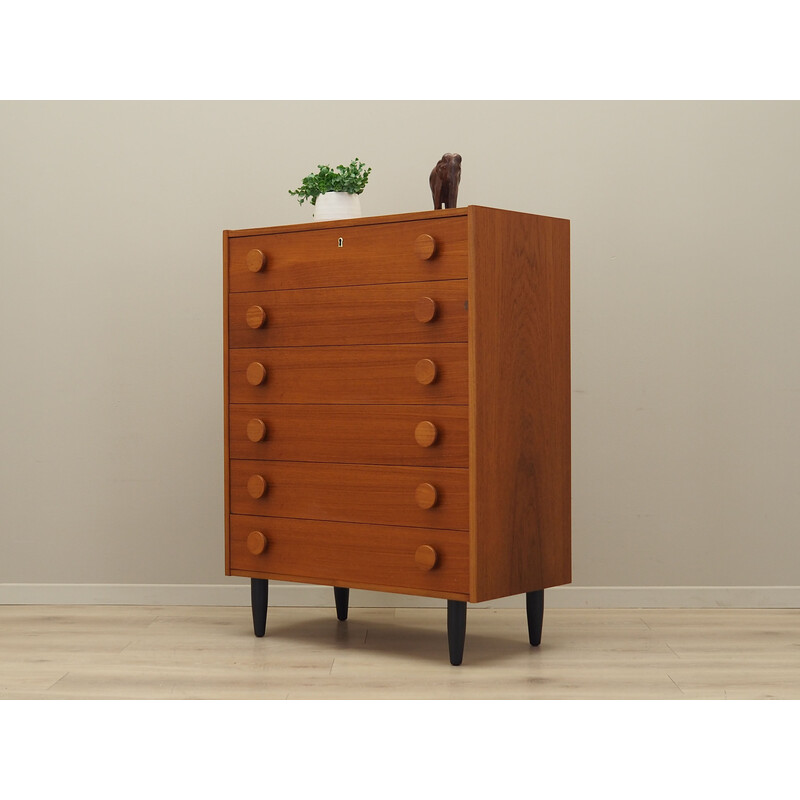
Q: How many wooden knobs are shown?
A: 12